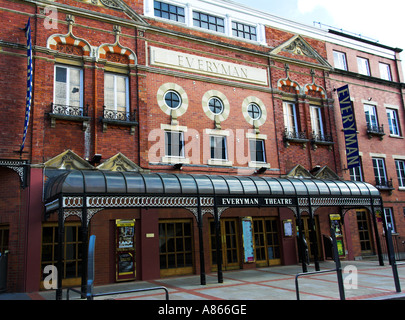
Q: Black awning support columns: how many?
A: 8